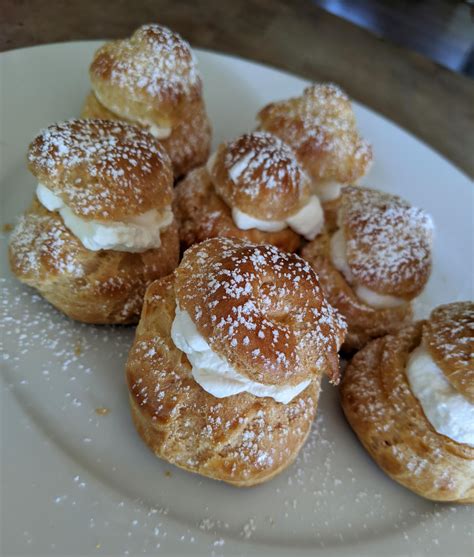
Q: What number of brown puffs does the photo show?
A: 7